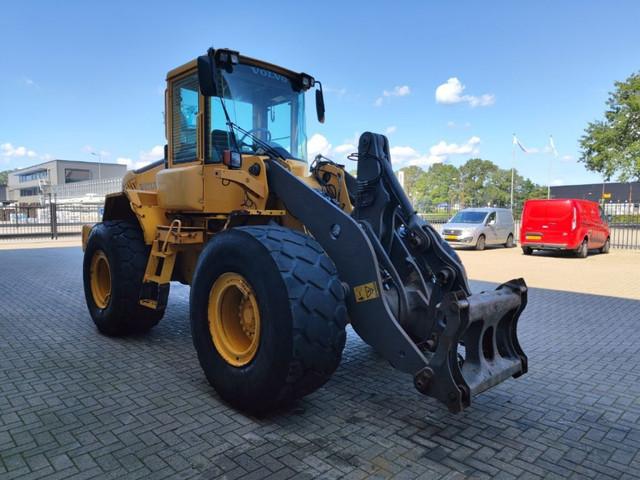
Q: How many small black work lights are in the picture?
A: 4